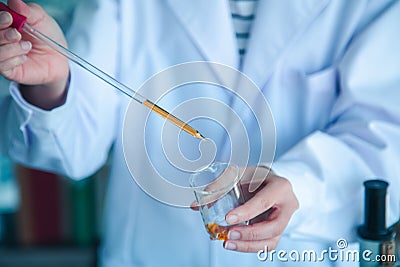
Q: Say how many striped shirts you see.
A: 1